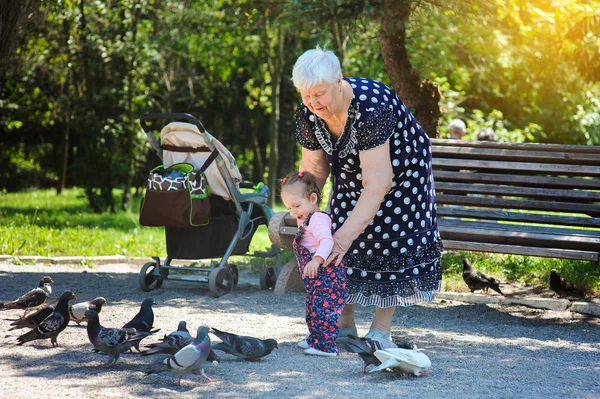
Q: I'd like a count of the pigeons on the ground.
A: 13